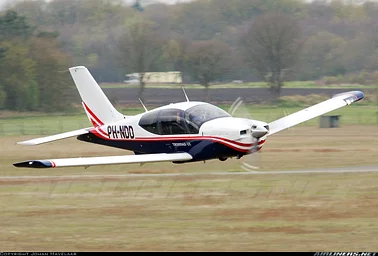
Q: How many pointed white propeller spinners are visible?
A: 1